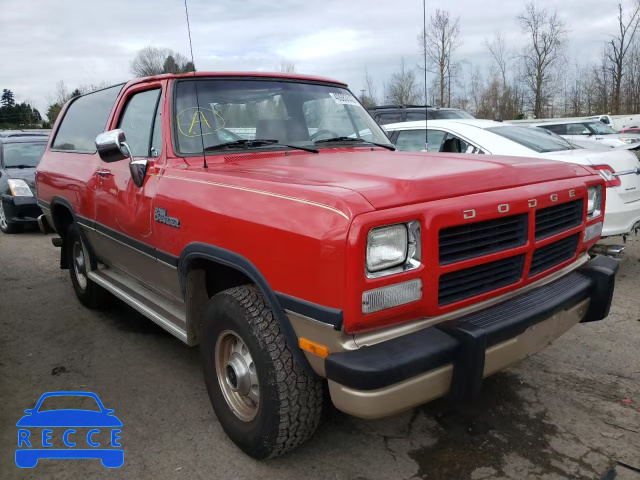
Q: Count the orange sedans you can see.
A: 0